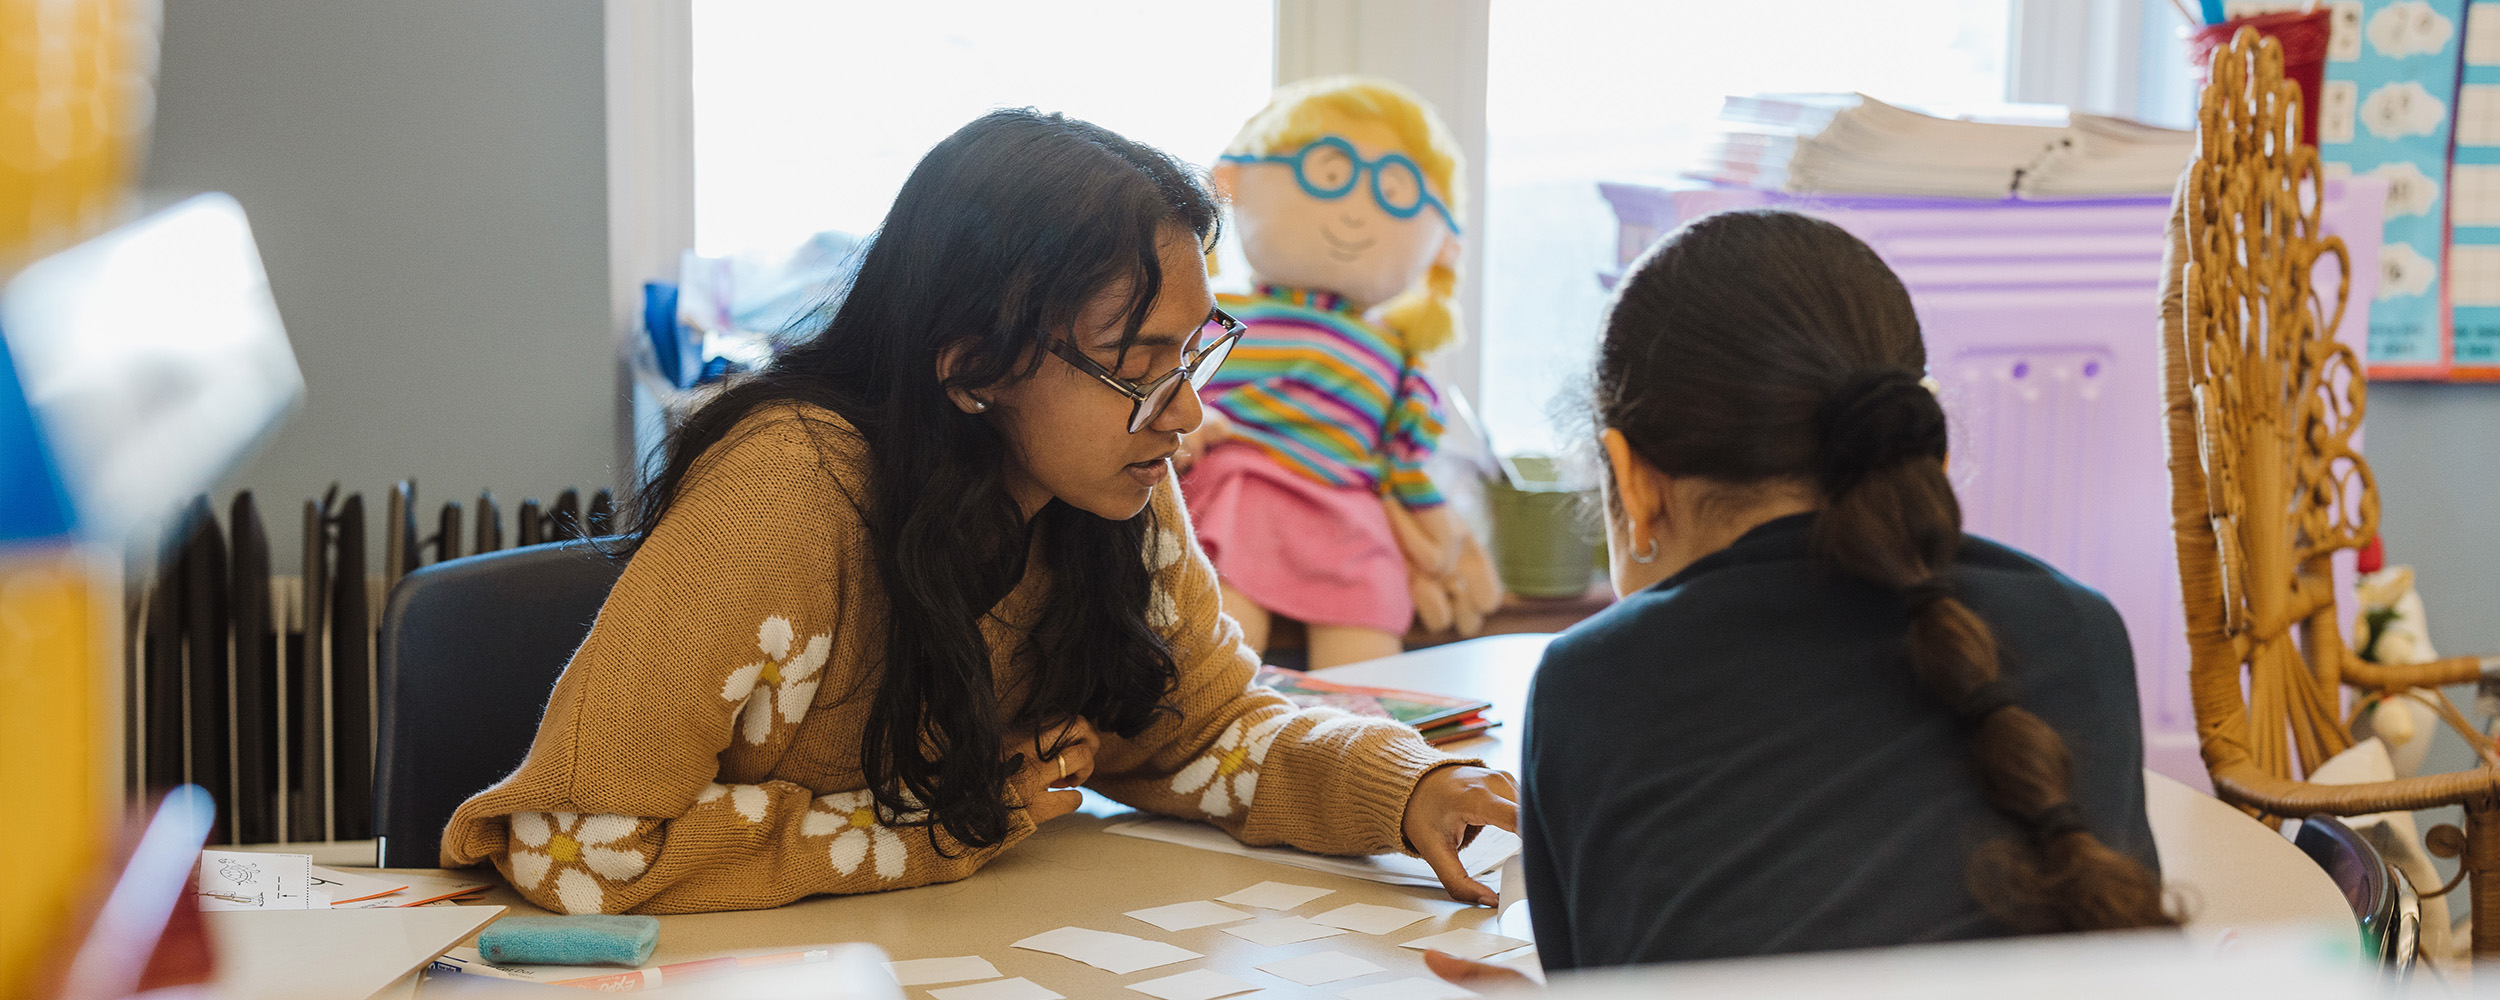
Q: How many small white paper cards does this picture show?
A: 11